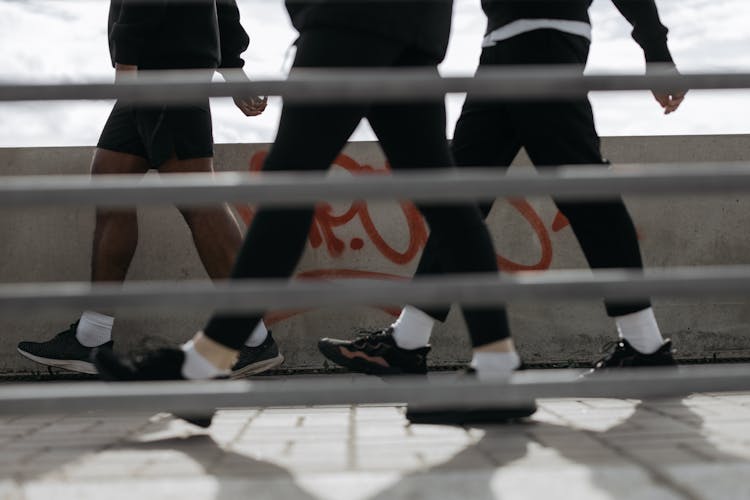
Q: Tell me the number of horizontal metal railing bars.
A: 4